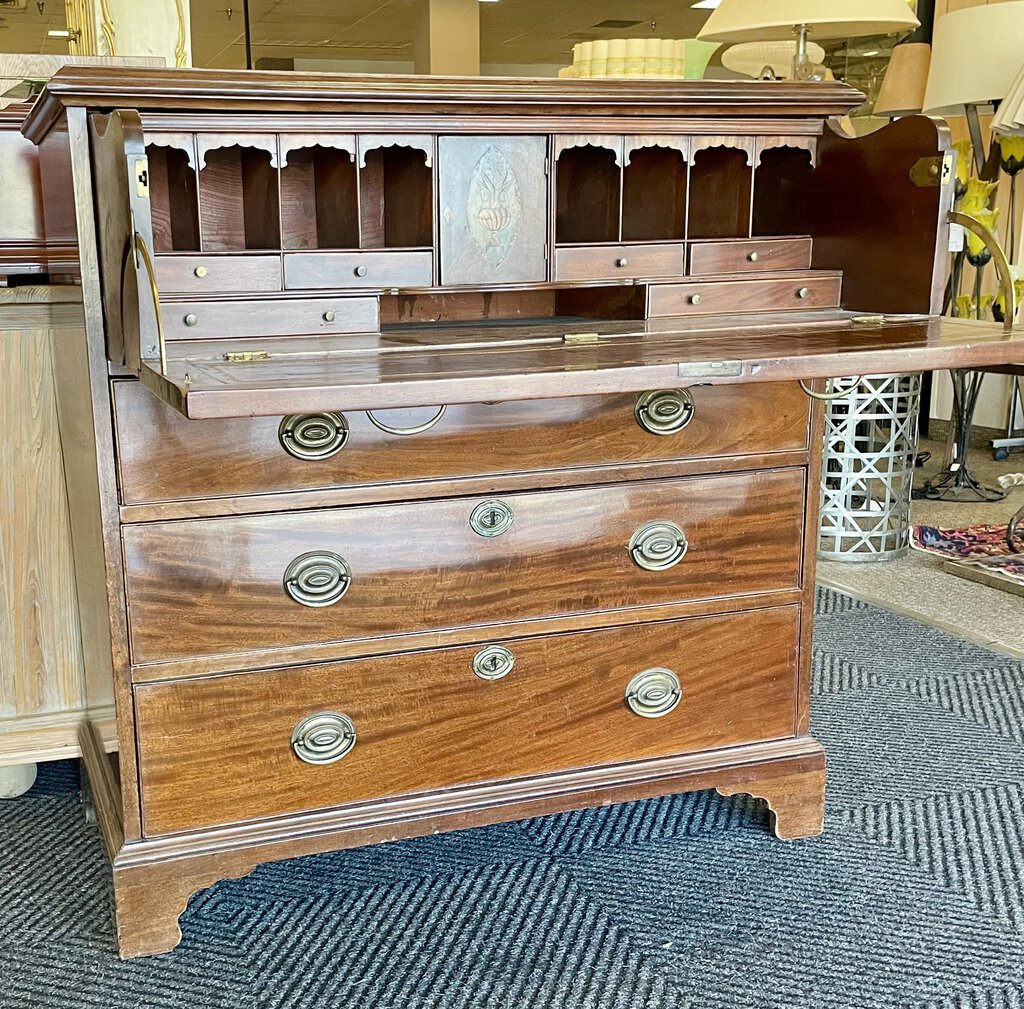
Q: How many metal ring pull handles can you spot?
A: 8